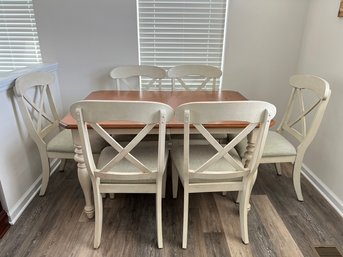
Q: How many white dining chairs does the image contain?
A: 6